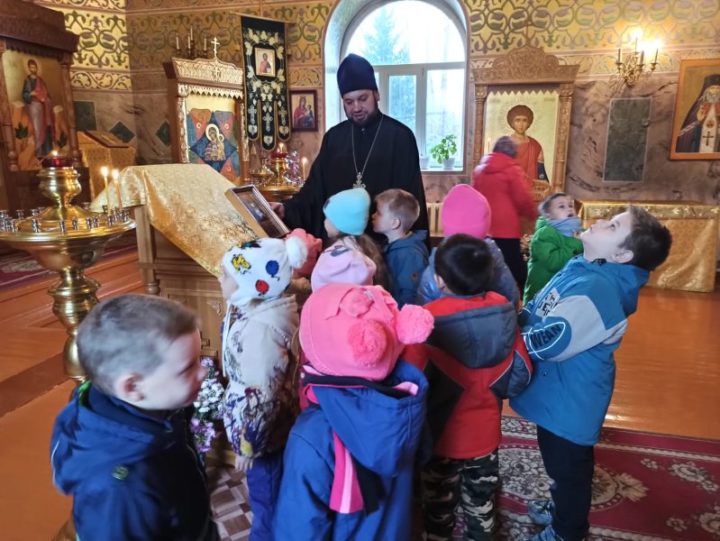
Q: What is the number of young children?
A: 11